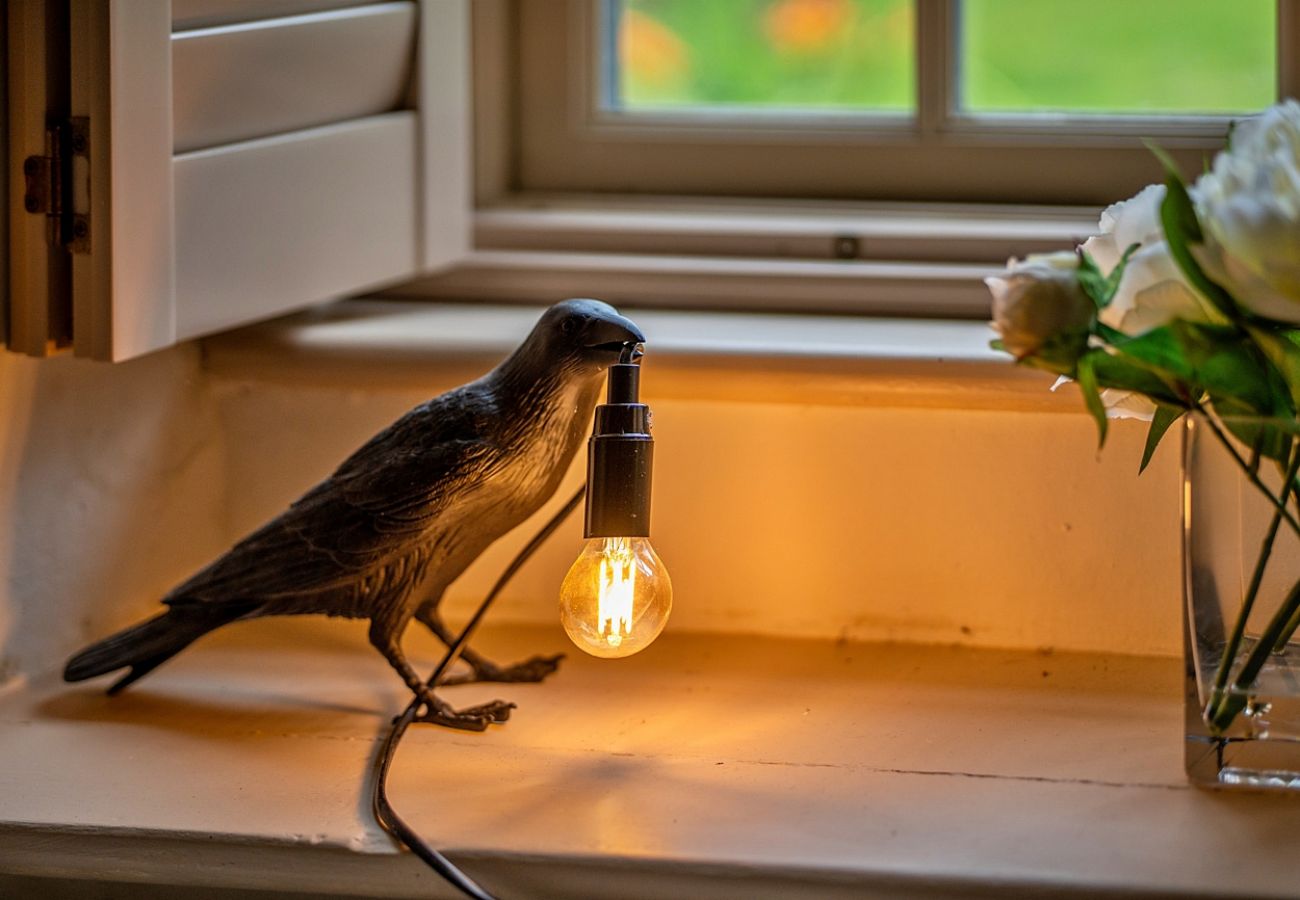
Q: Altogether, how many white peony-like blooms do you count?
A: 3